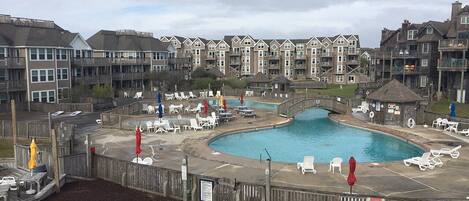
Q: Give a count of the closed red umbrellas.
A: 5